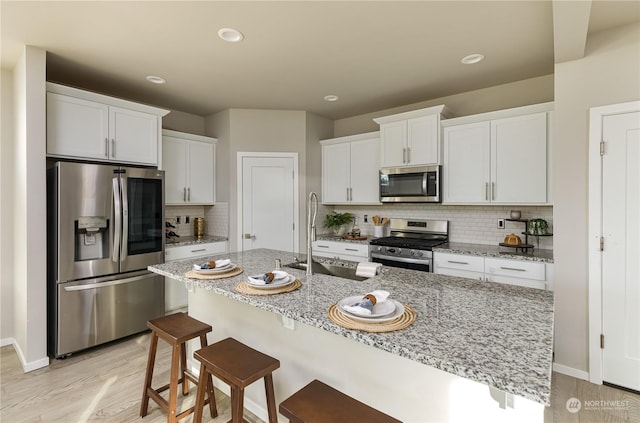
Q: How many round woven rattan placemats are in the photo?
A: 3